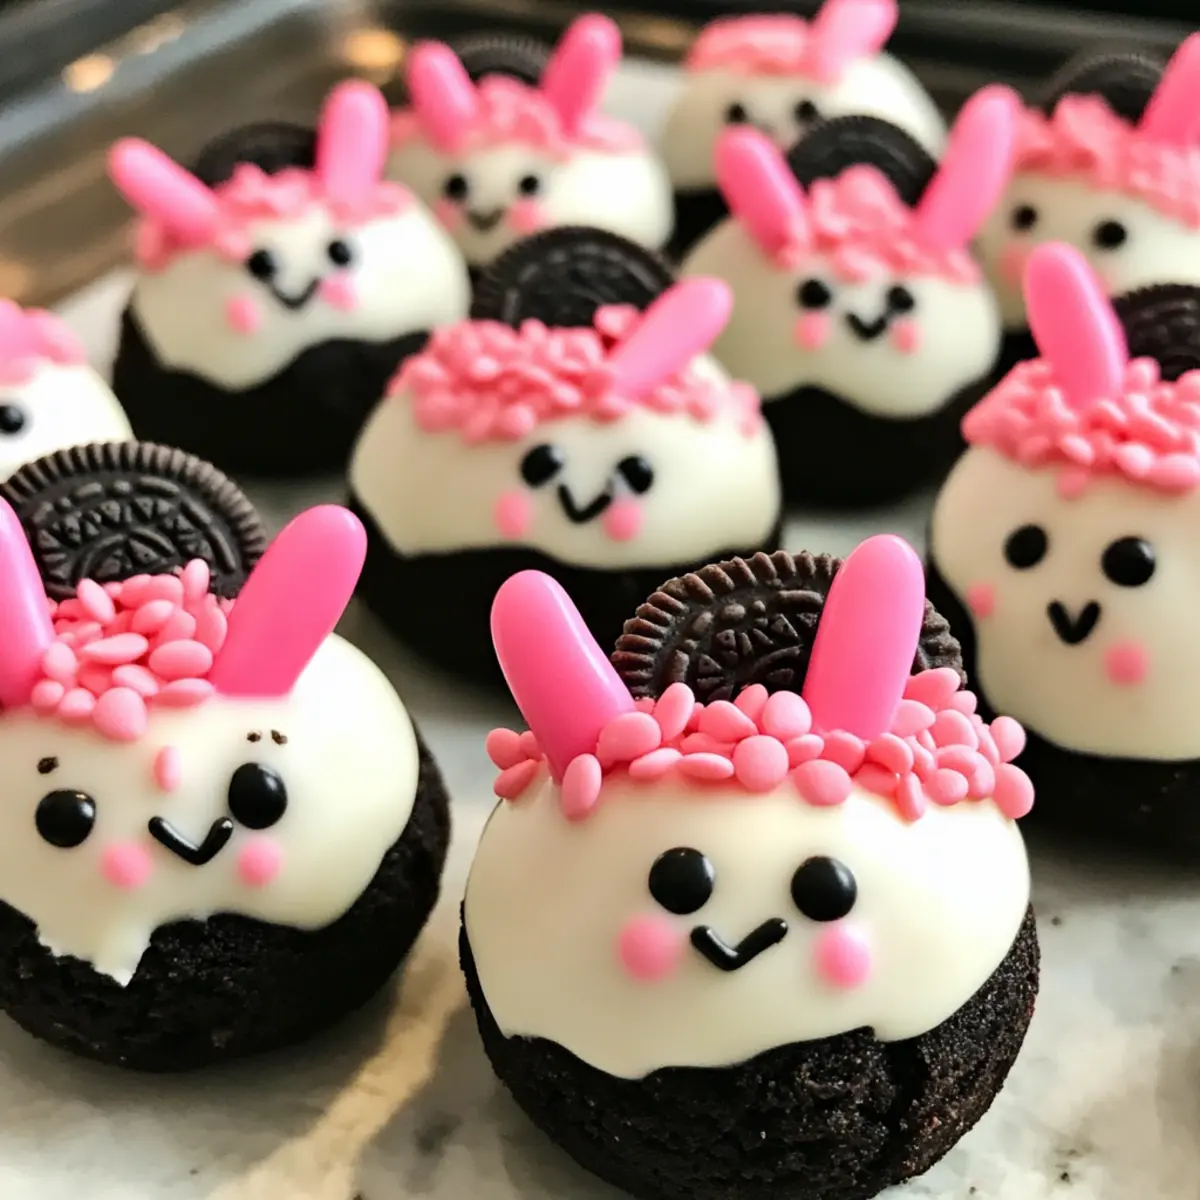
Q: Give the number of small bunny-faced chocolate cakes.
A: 10